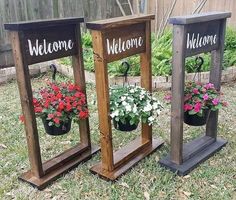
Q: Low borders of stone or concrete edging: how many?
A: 1